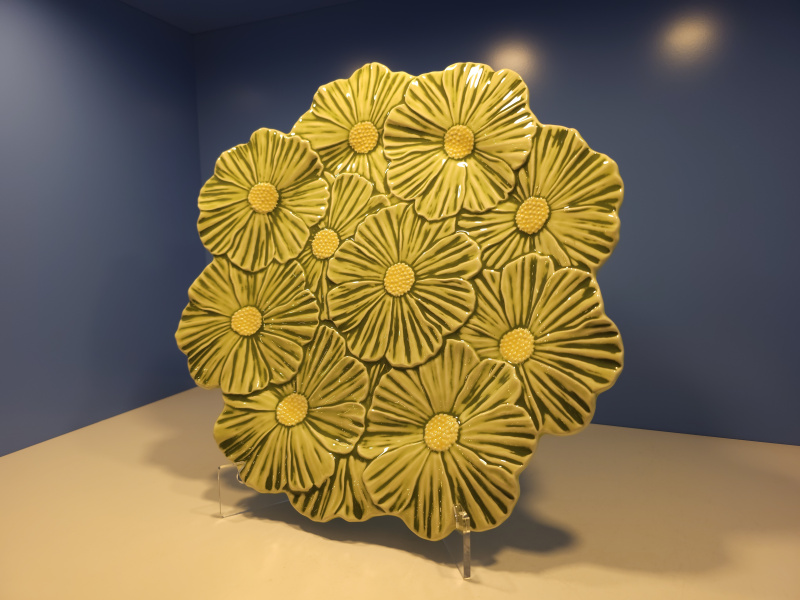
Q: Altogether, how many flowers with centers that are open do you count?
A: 10